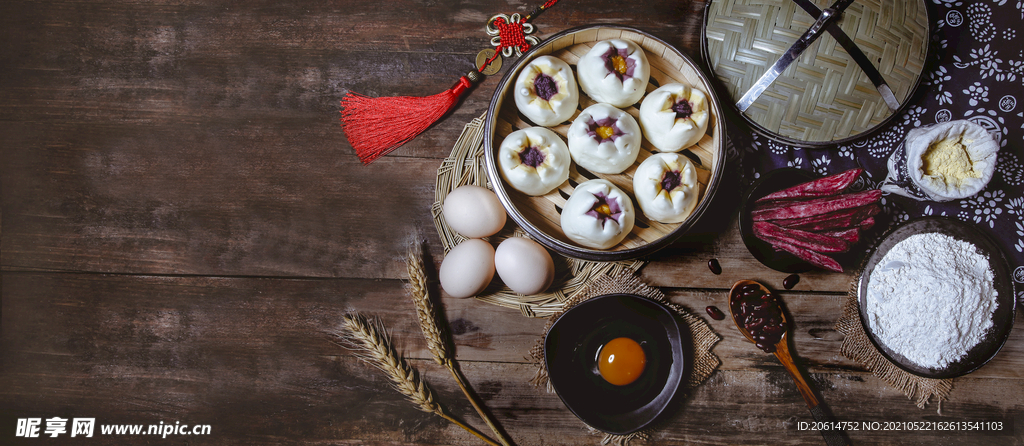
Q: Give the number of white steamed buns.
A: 7